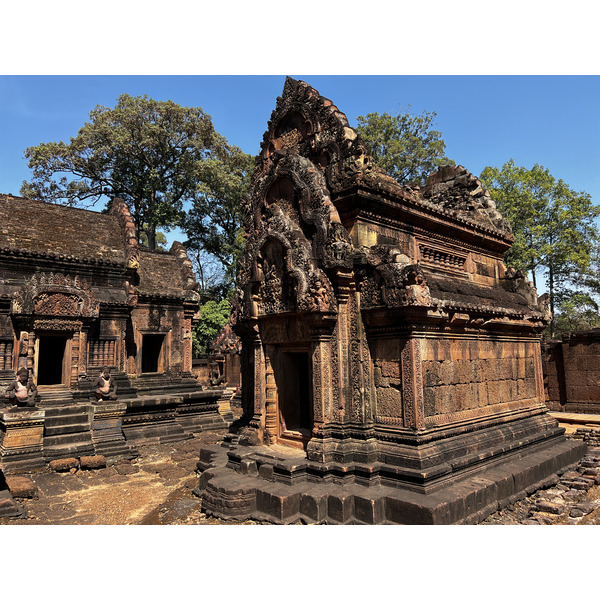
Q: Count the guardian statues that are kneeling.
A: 2